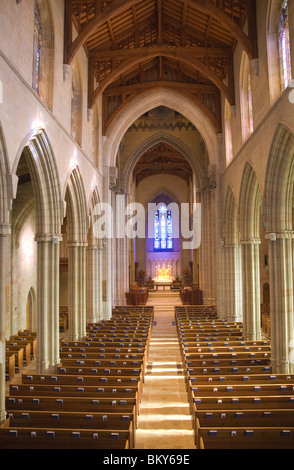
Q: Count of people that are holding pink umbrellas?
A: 0